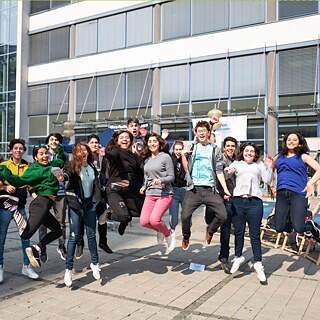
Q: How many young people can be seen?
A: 13